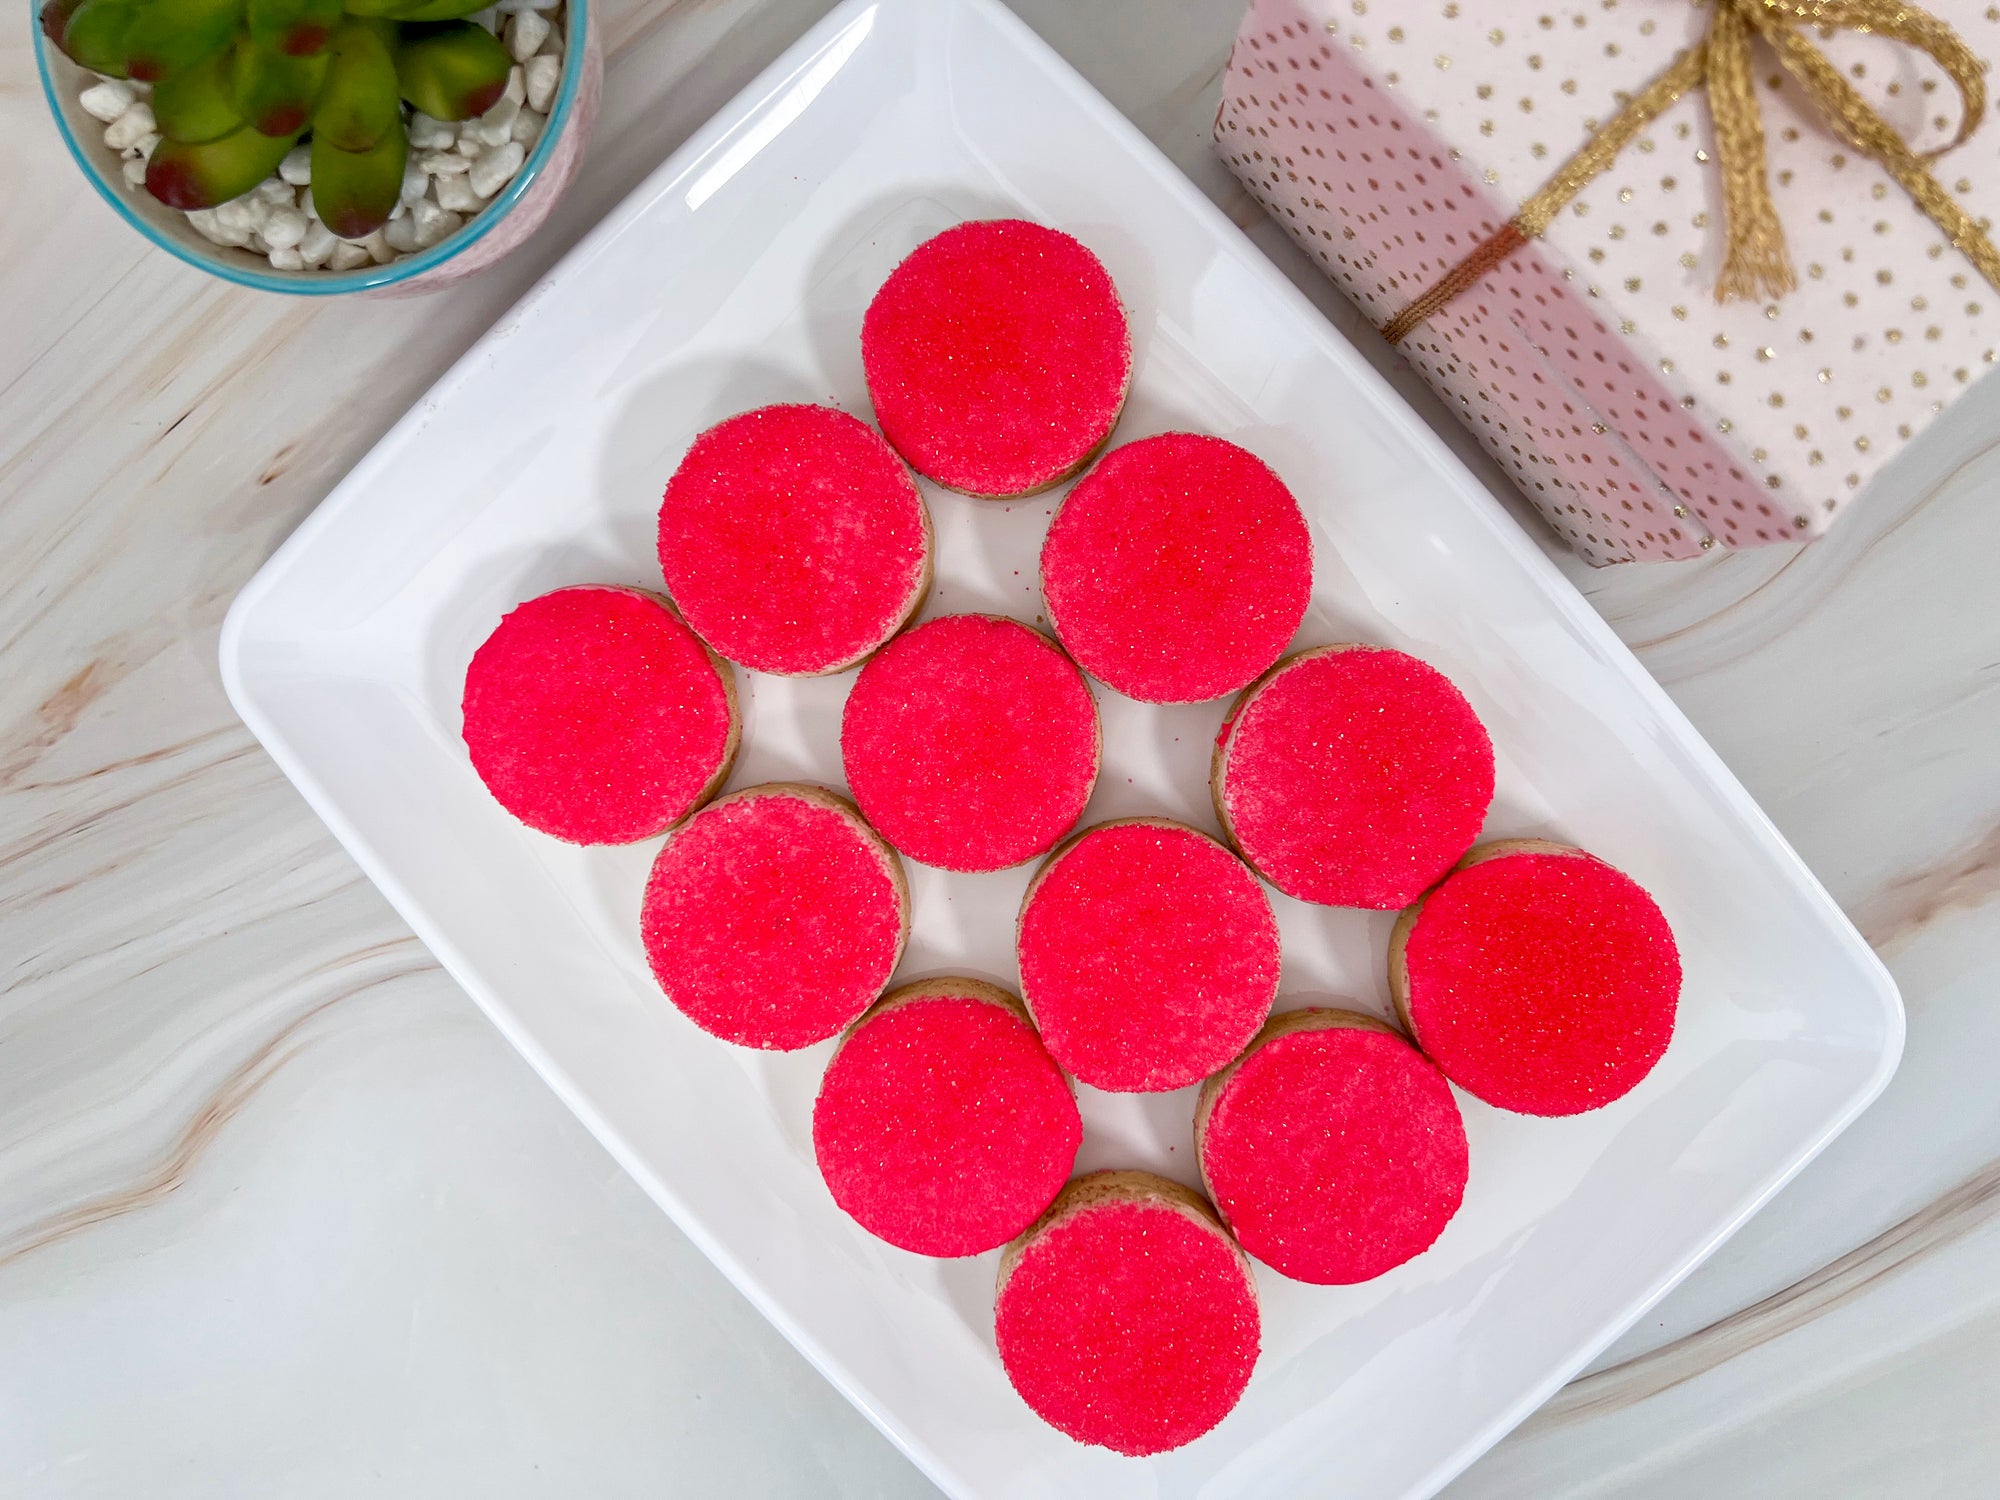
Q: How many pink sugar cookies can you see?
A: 12